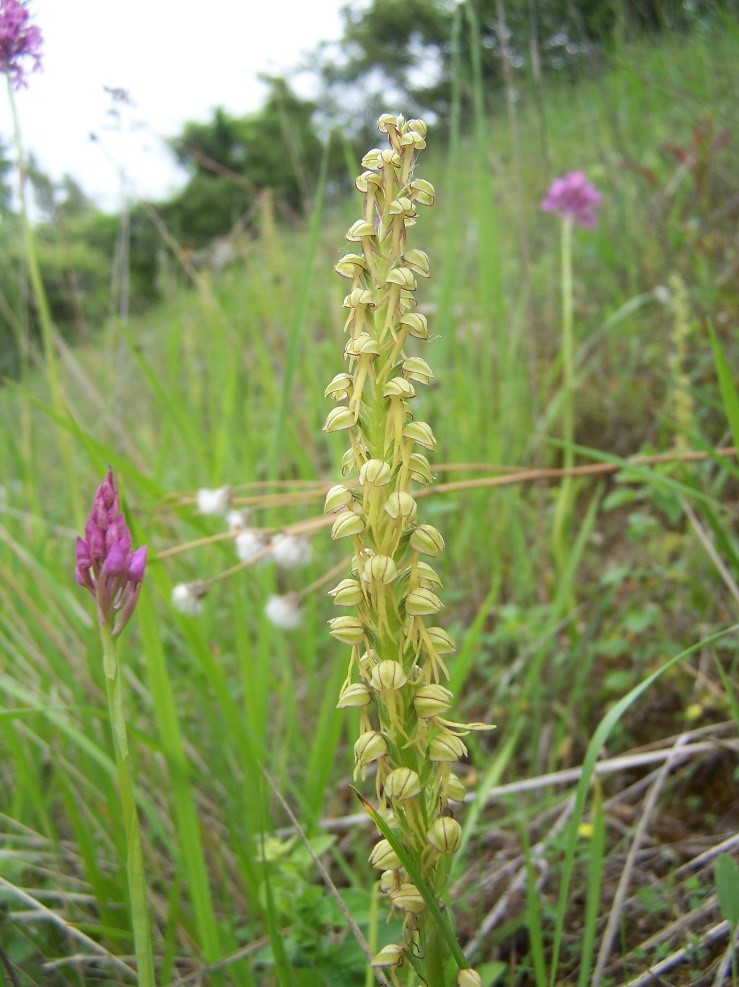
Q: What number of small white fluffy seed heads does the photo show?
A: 6